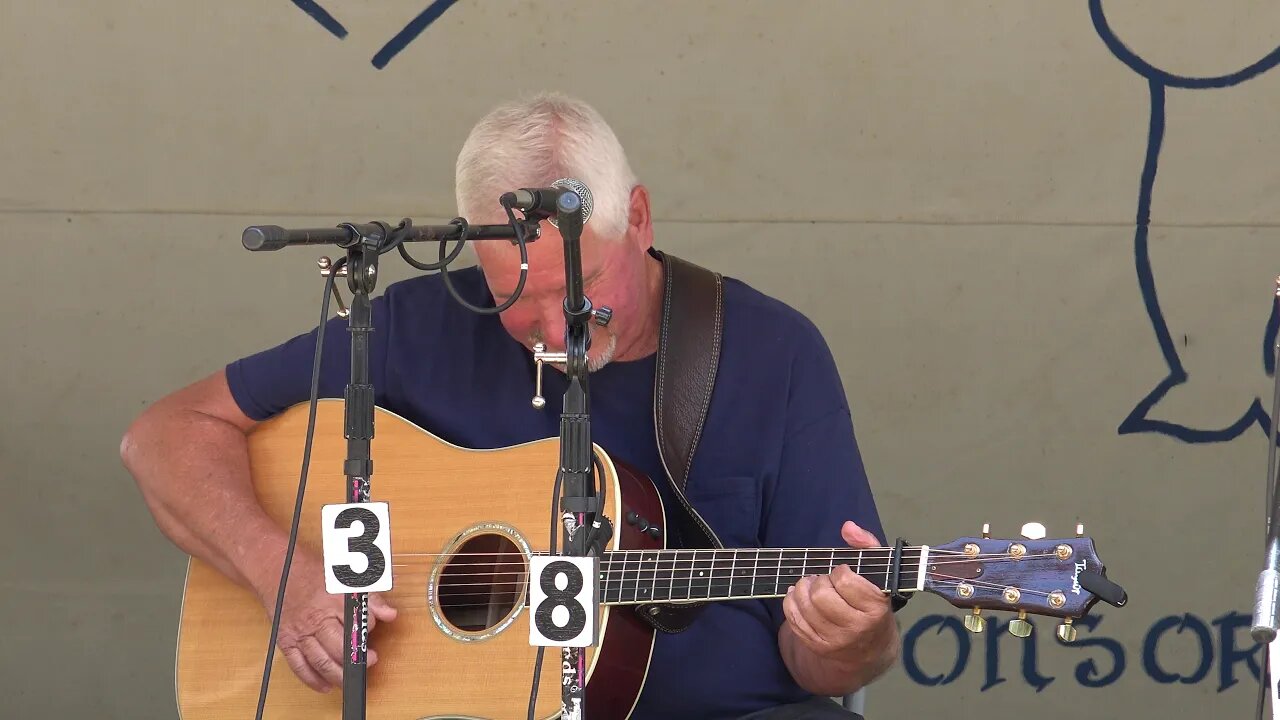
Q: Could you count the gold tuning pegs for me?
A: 6